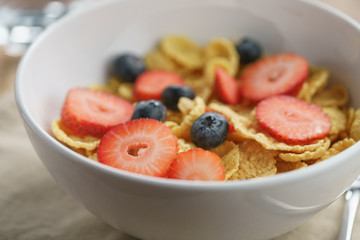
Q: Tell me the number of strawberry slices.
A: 7